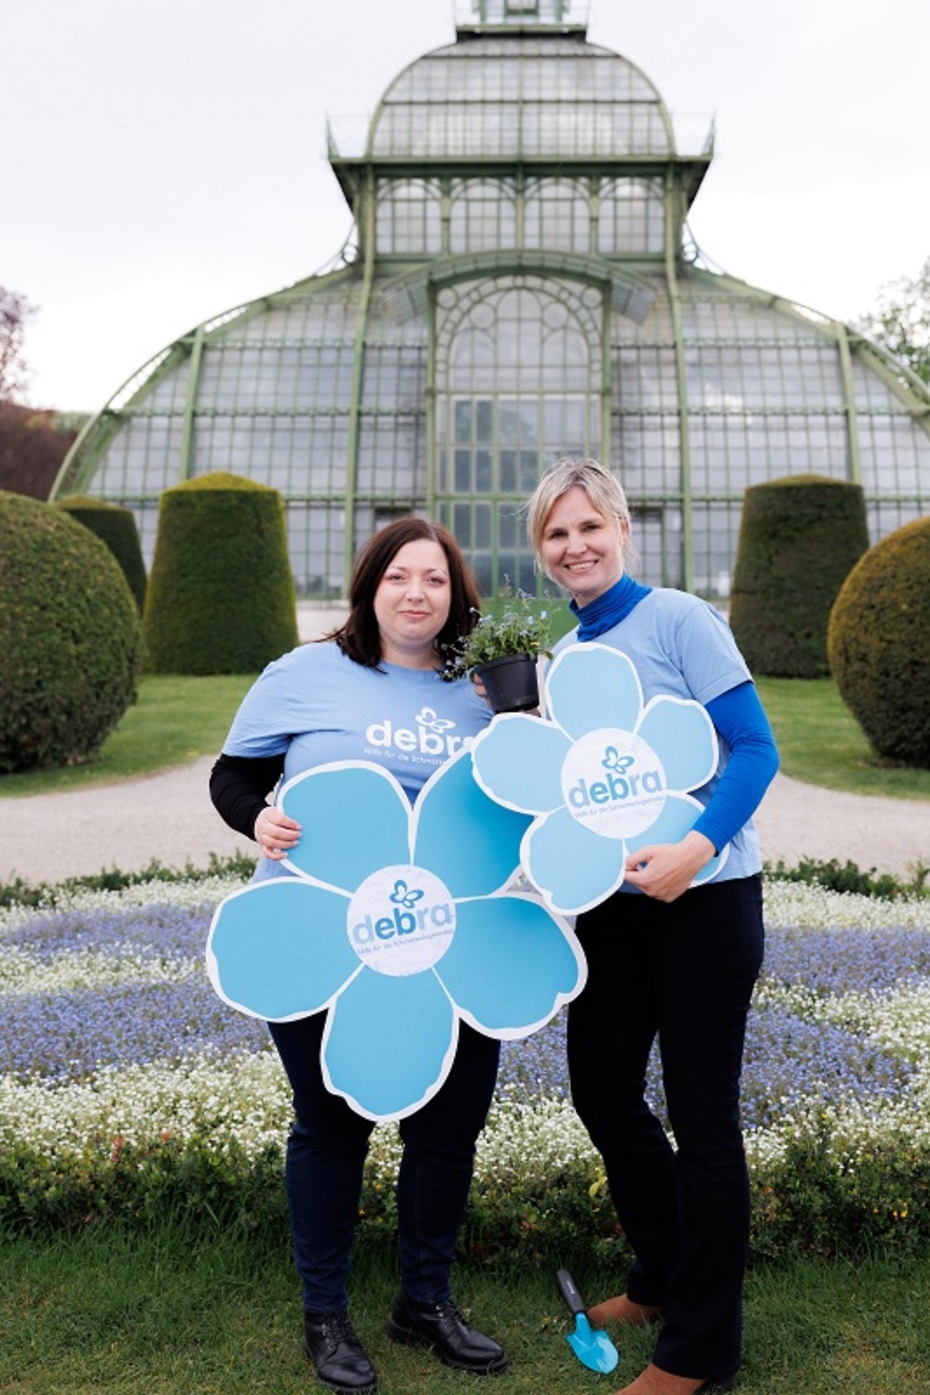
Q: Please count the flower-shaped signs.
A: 2